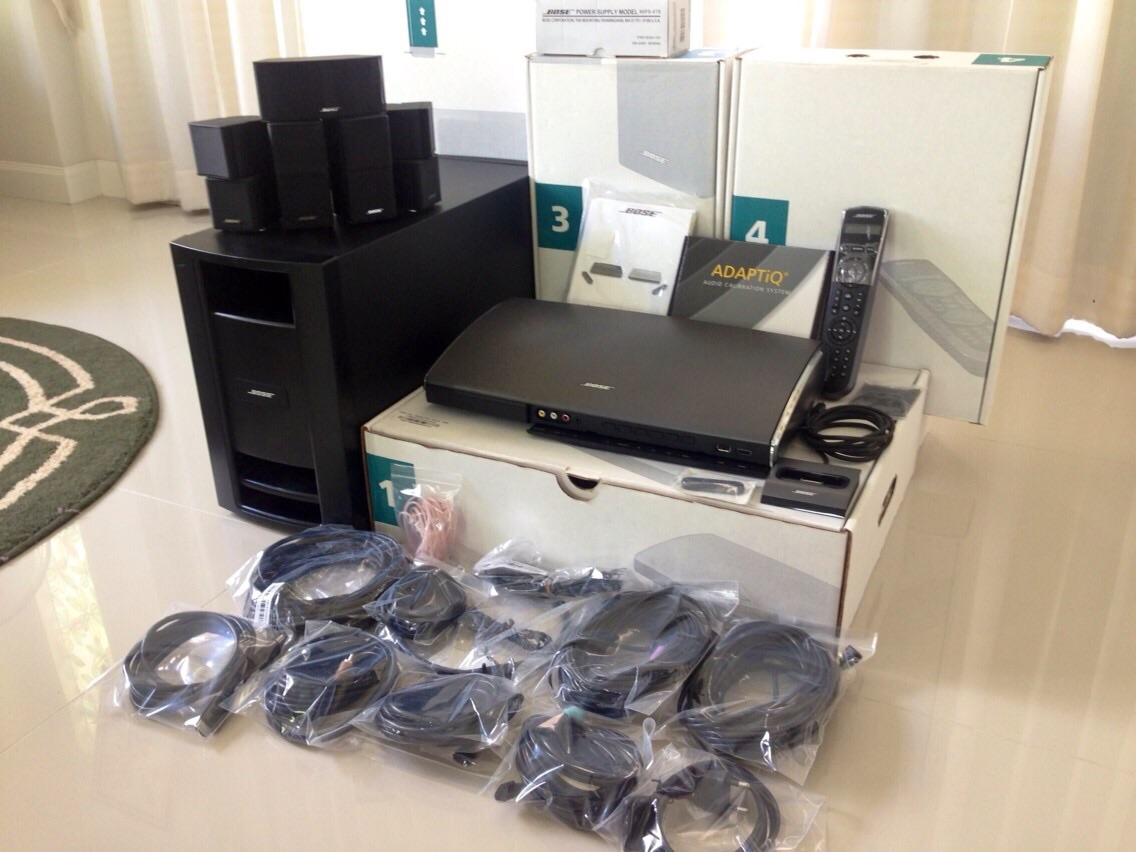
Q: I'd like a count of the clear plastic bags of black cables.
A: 10